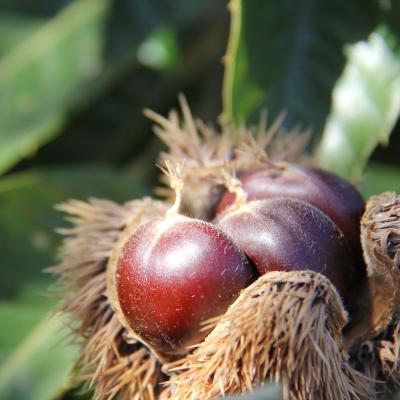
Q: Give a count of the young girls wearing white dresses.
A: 0